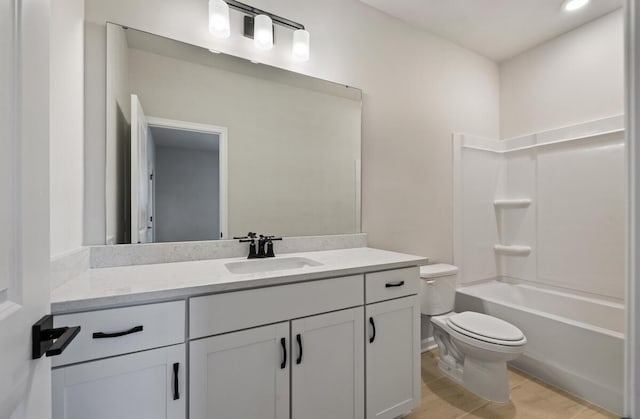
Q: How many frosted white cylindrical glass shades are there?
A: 3